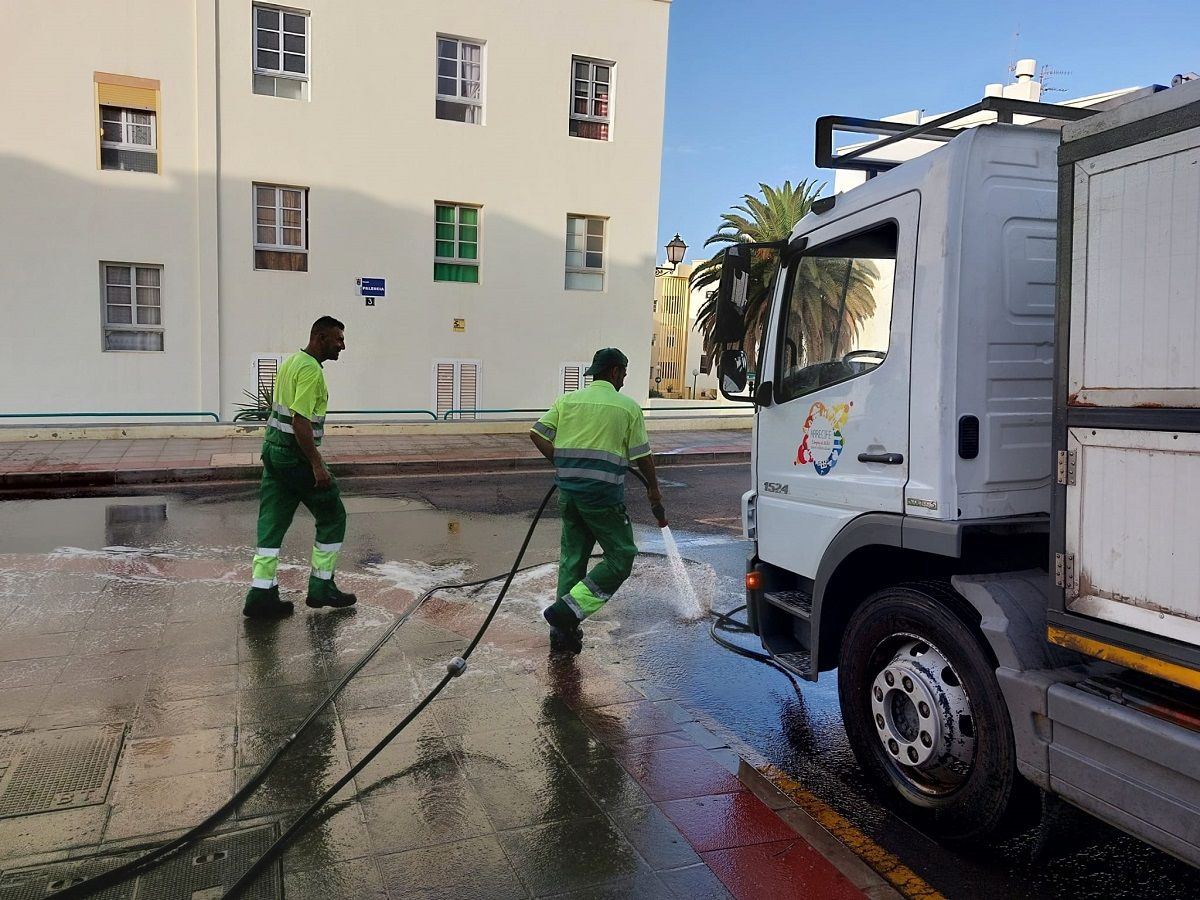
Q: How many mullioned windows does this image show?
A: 8